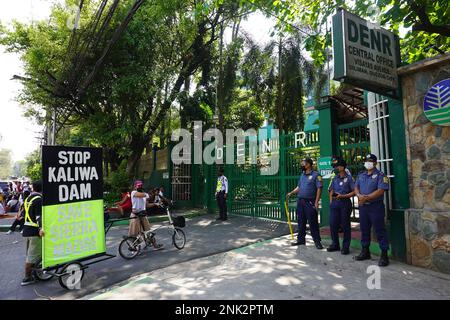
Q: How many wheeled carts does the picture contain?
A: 1